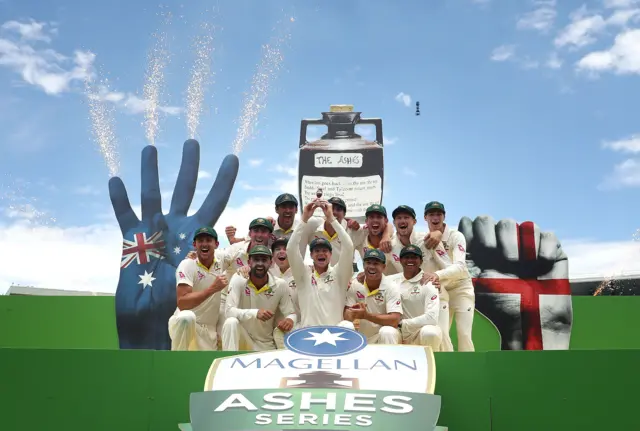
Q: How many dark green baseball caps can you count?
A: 12